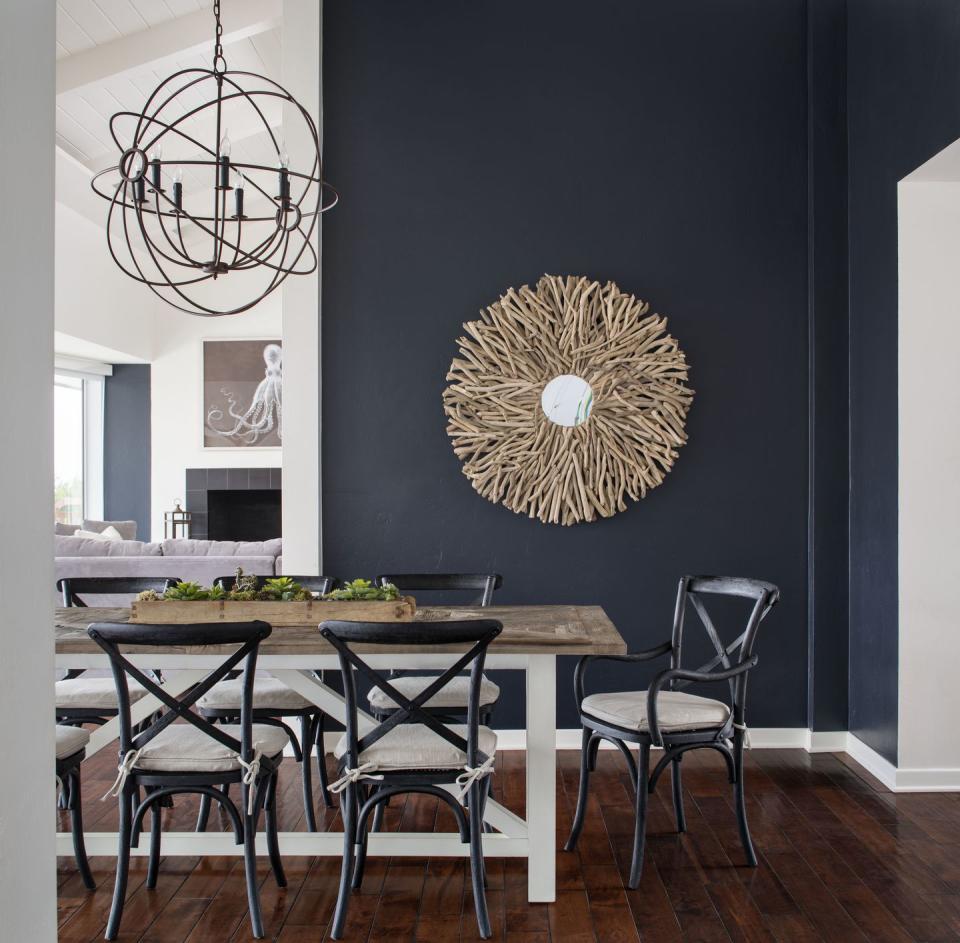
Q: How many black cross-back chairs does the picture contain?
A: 7